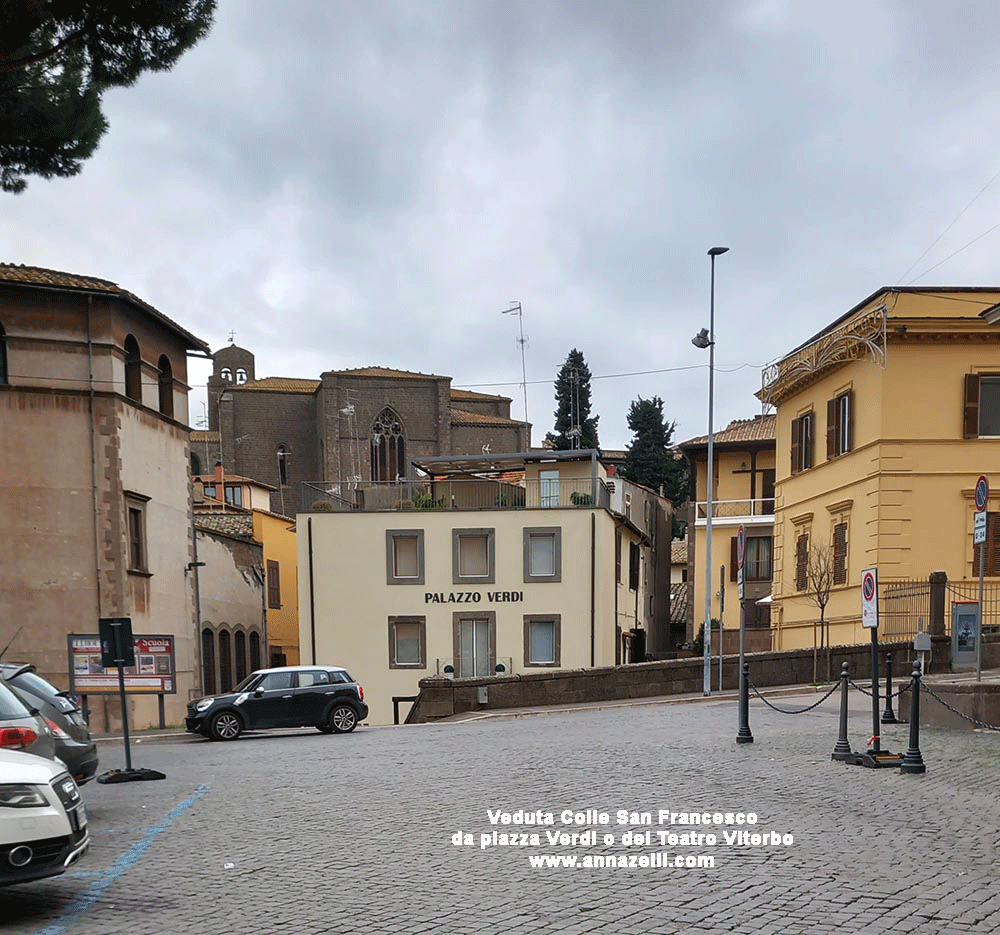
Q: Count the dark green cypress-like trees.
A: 2